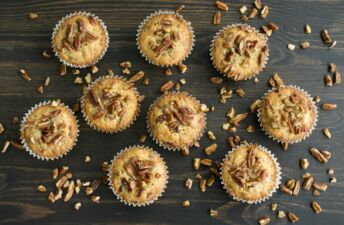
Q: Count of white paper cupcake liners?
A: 9